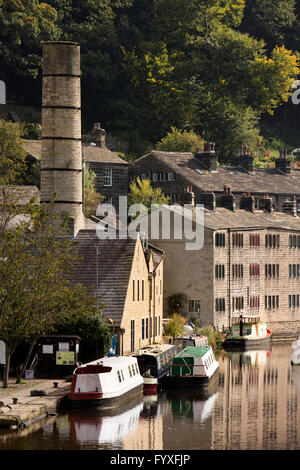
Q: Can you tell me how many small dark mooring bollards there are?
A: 2